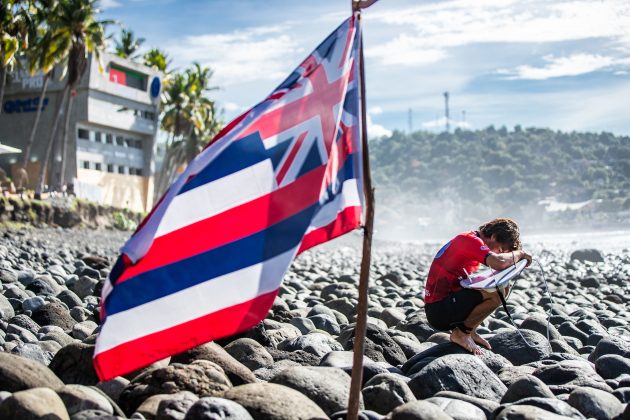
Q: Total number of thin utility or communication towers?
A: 3